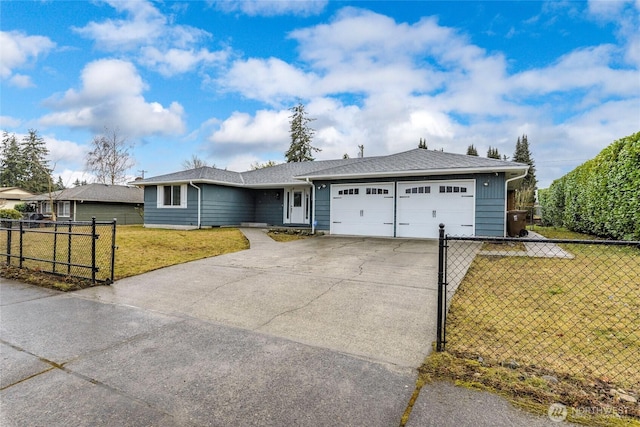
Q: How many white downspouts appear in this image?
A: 3